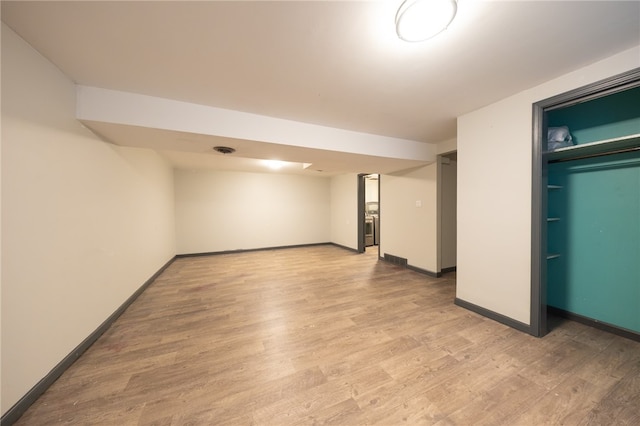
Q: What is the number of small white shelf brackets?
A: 3